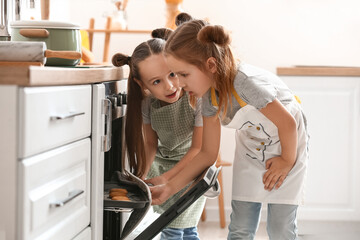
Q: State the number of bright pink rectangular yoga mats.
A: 0